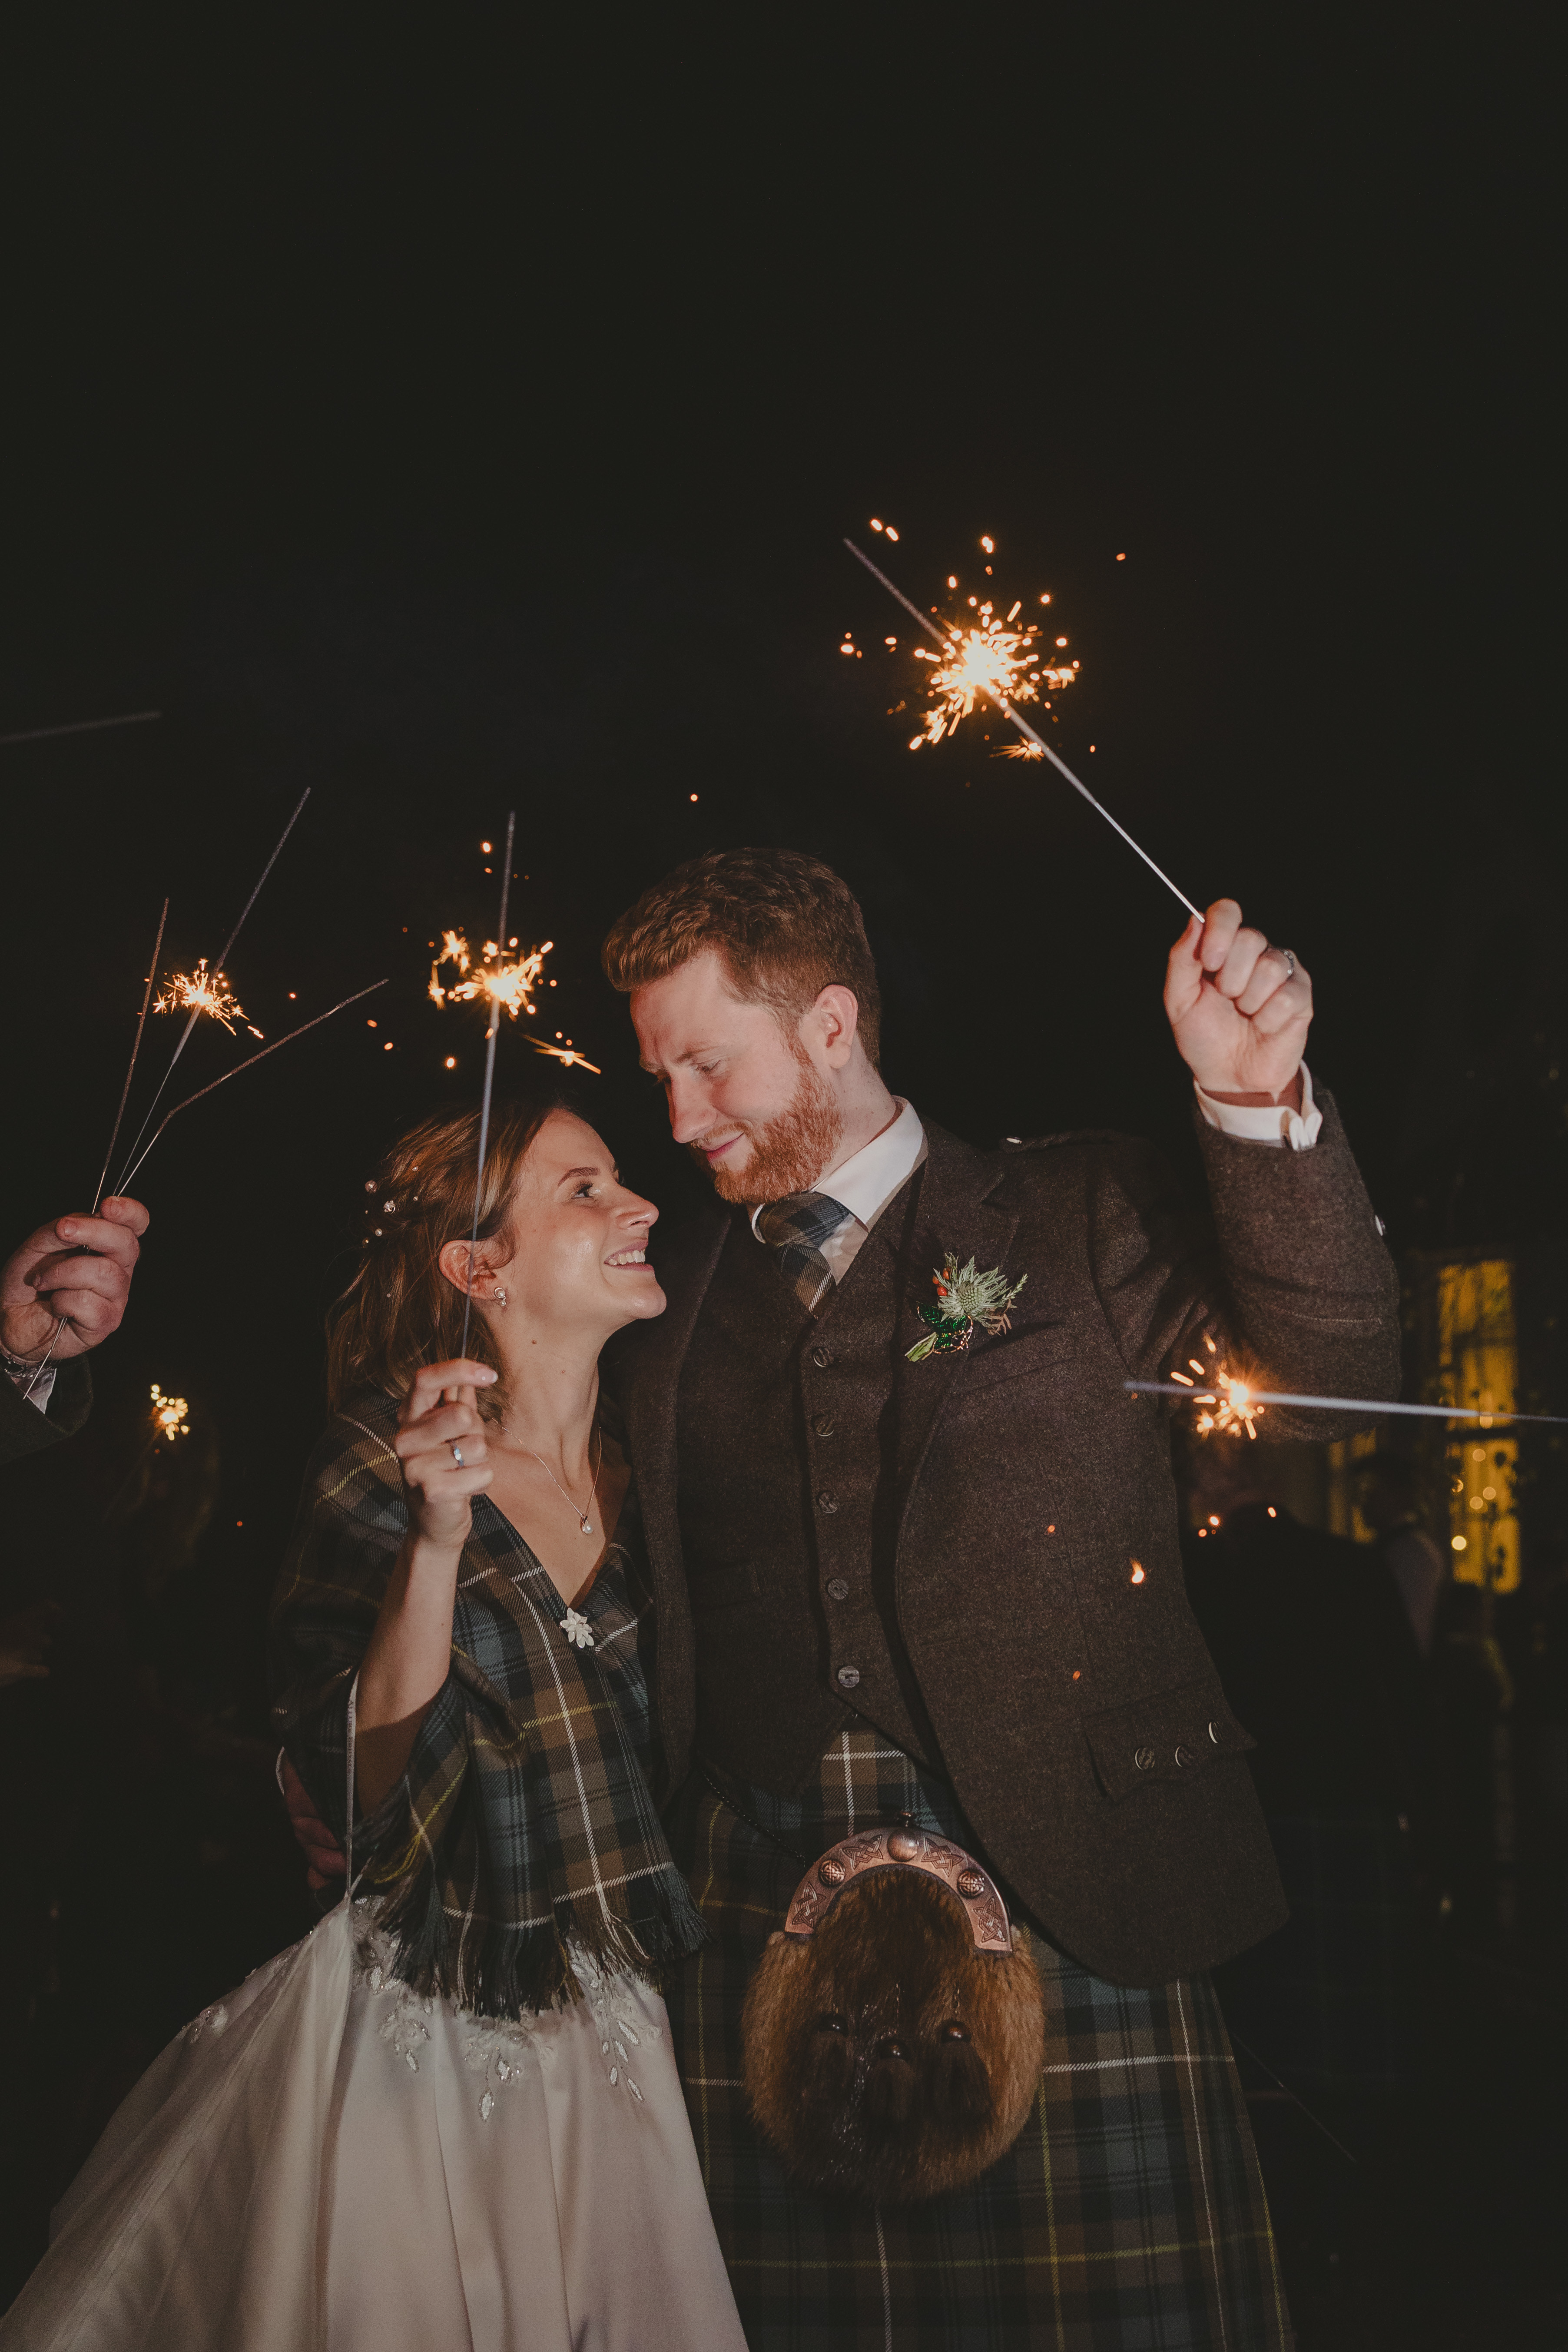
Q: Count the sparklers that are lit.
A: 5